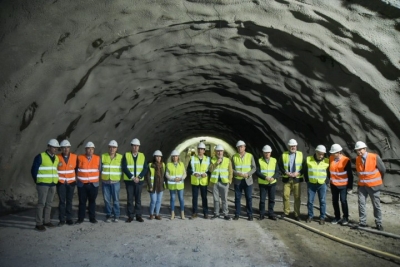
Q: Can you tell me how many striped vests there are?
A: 15